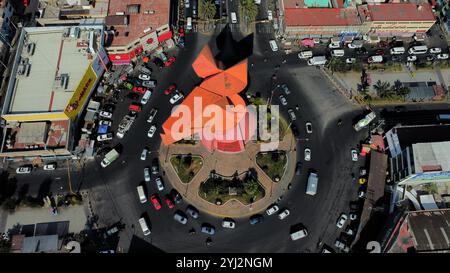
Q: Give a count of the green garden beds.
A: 3